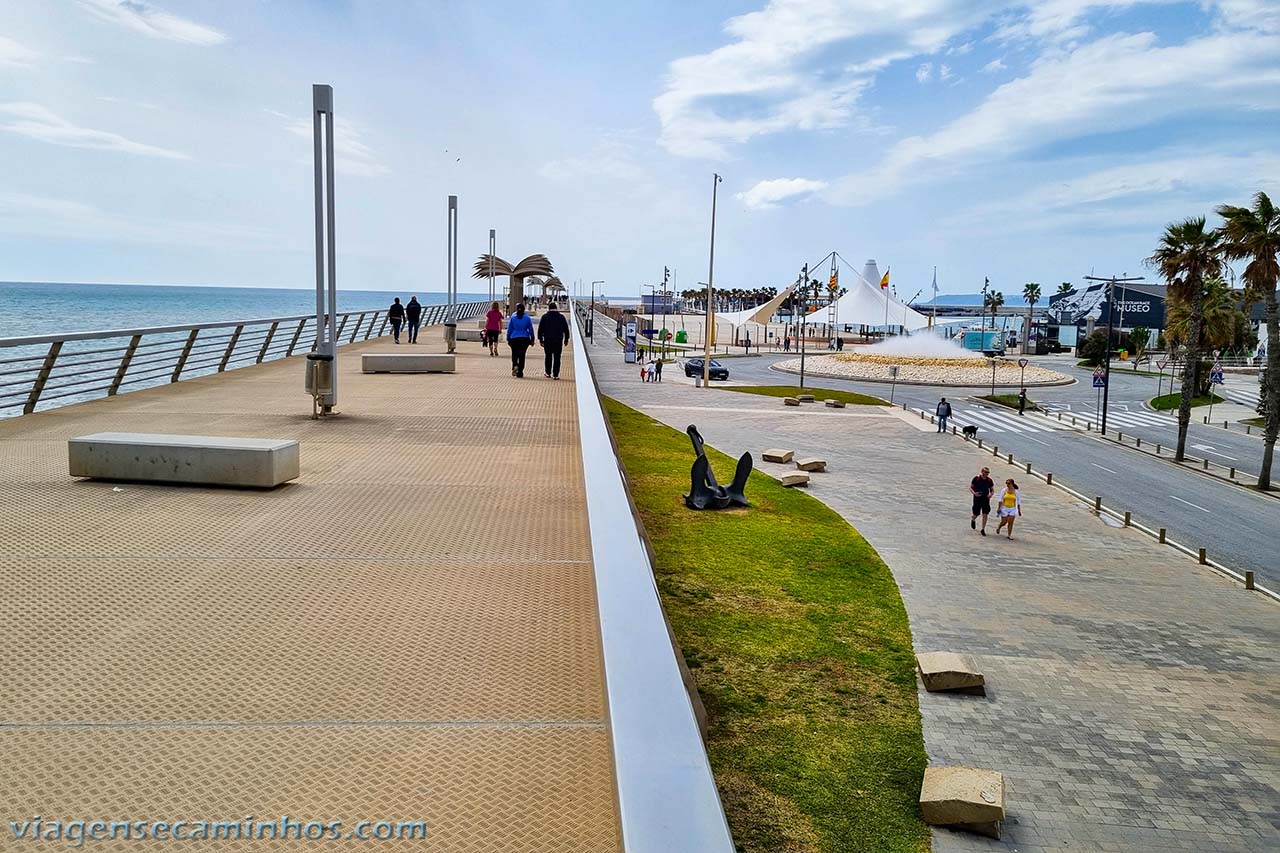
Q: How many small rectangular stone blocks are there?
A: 8